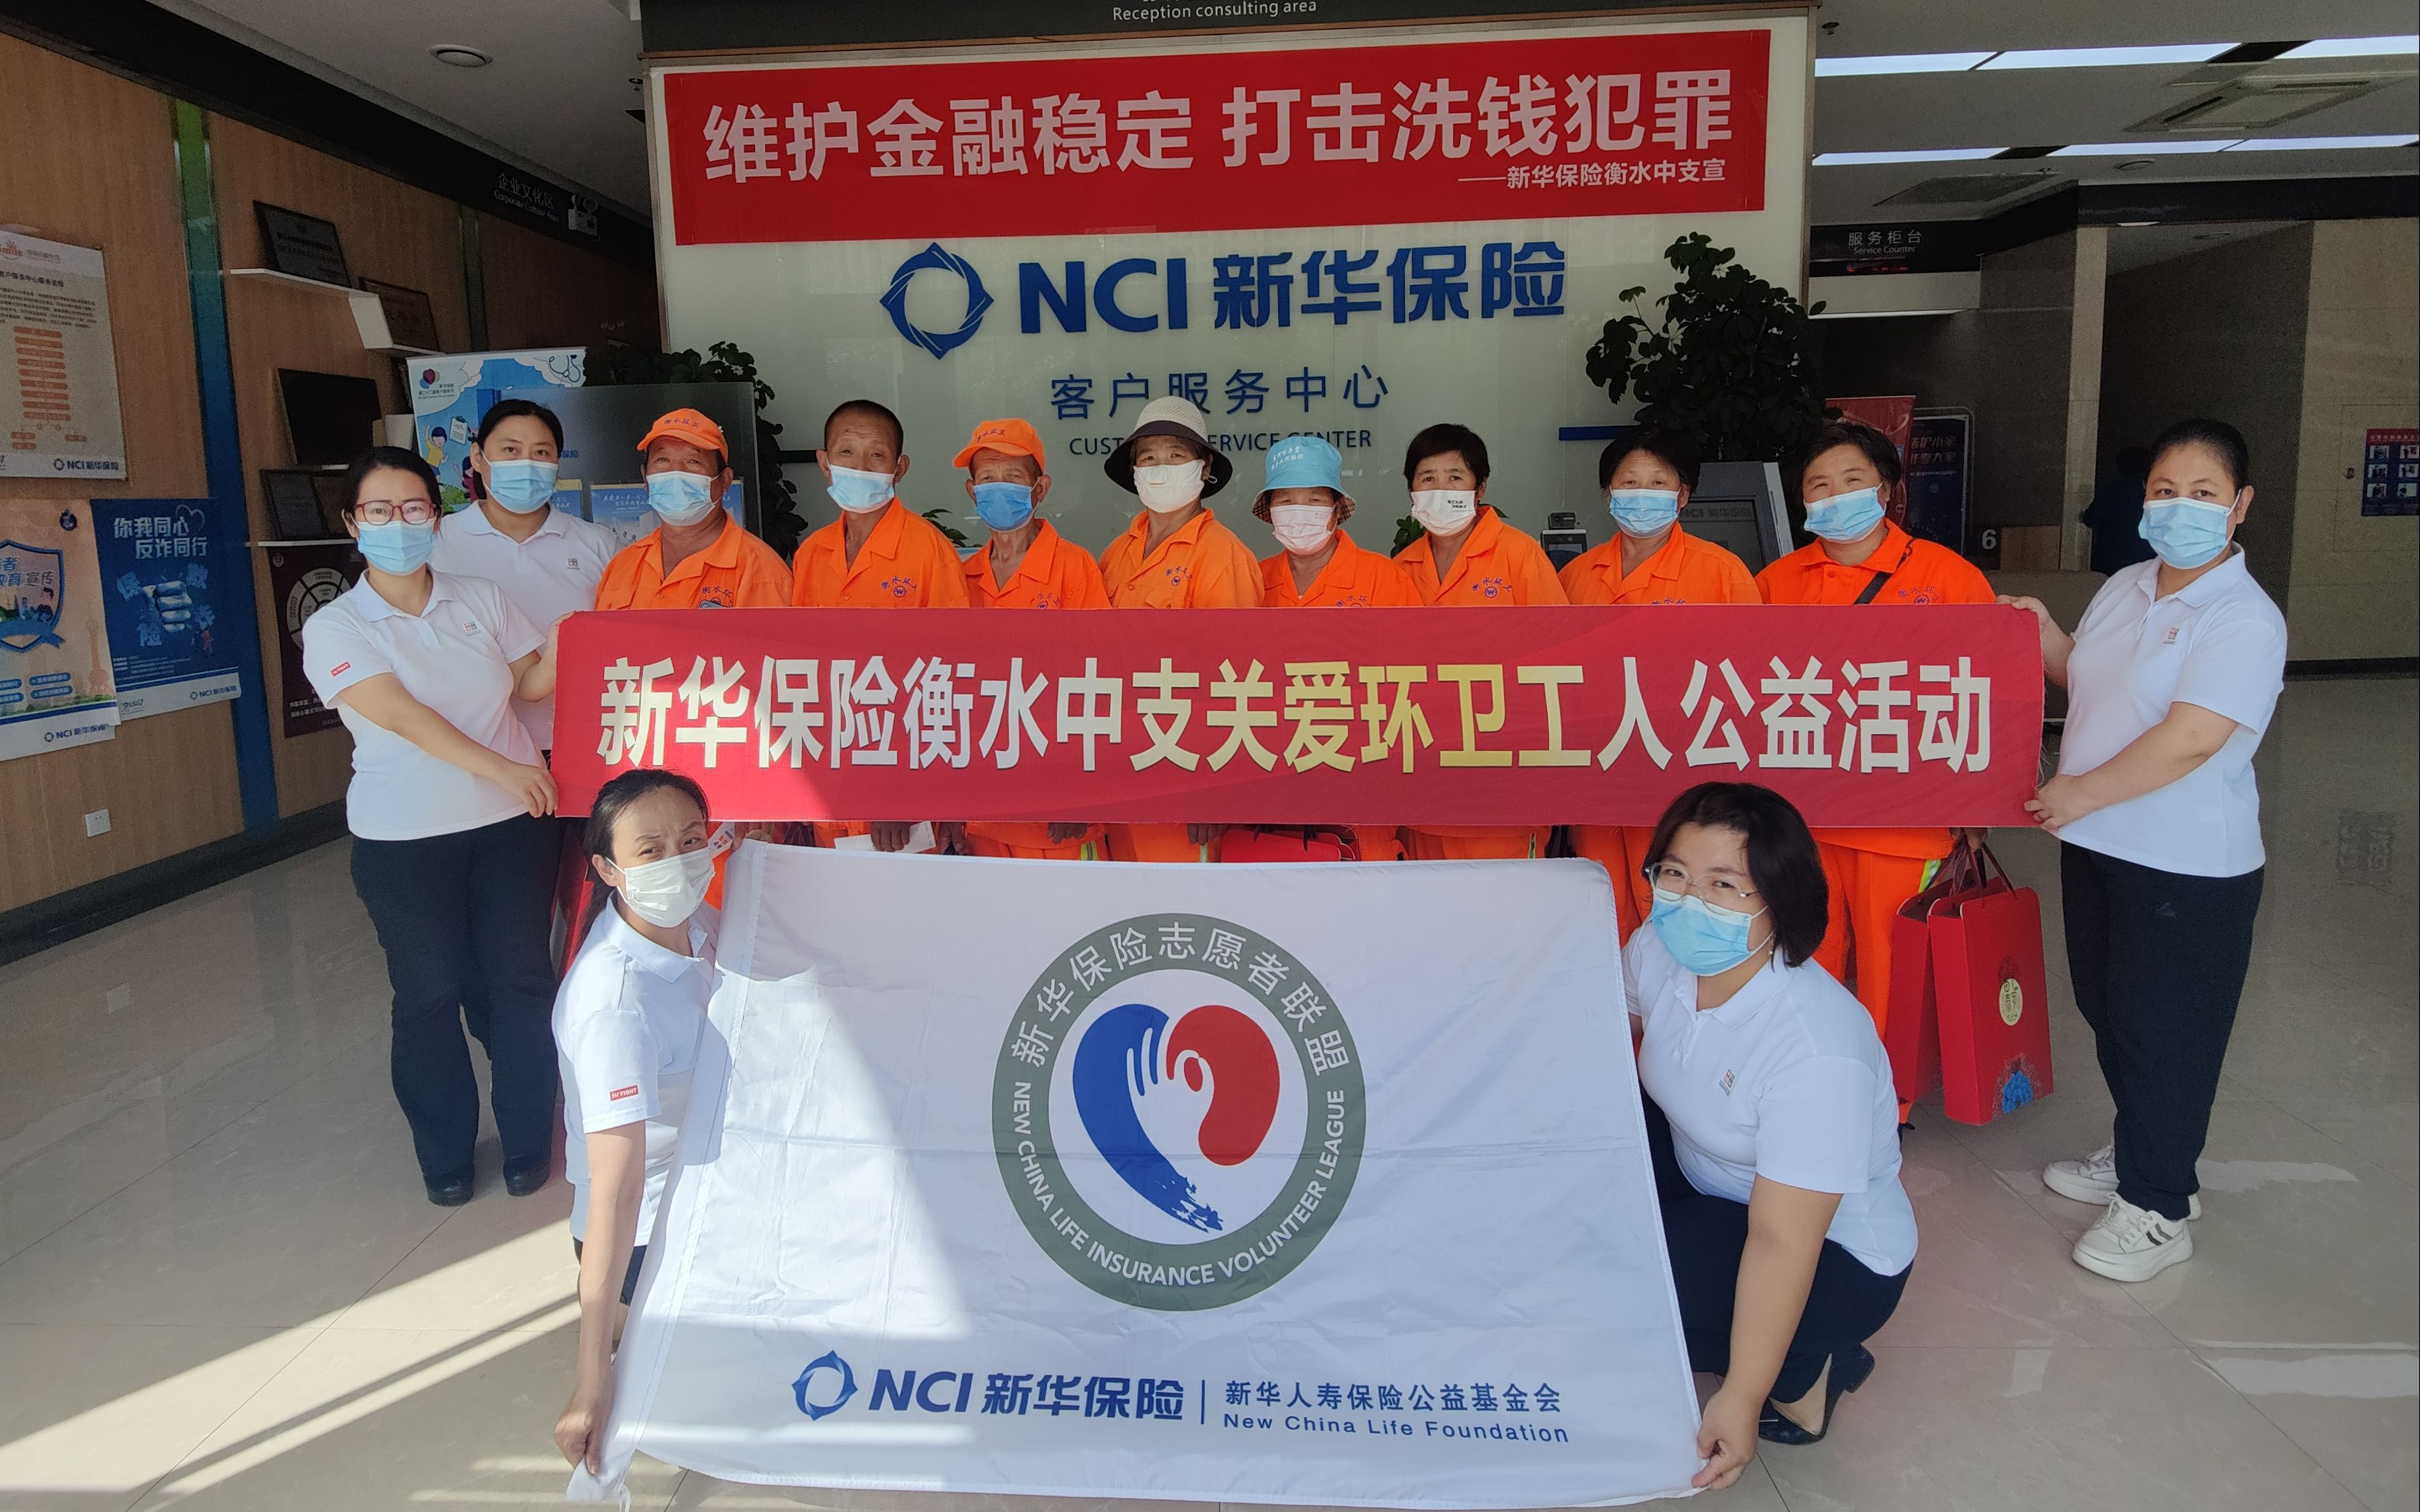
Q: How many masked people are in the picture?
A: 13